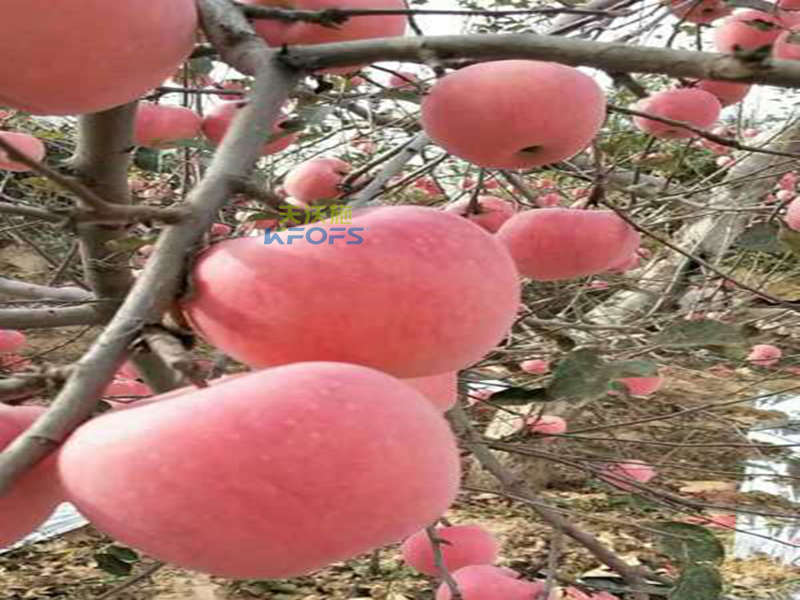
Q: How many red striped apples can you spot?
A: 0